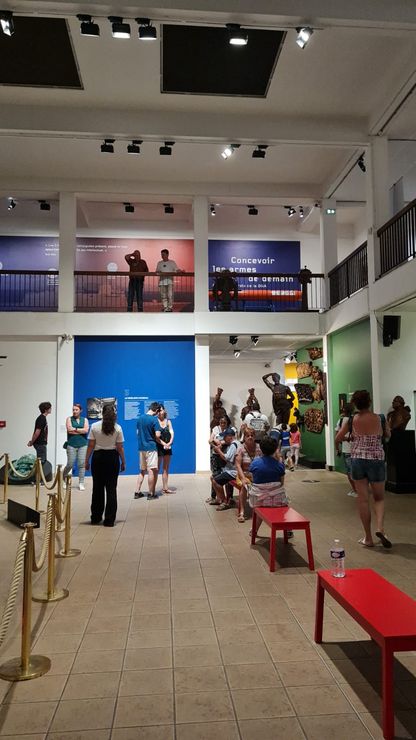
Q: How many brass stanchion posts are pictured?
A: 6